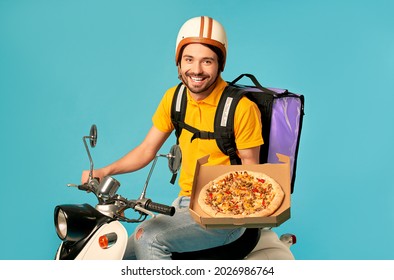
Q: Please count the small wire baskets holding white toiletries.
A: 0